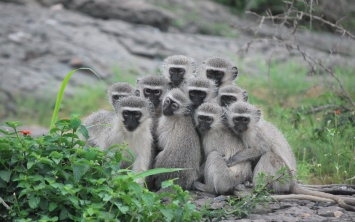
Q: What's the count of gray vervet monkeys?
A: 10